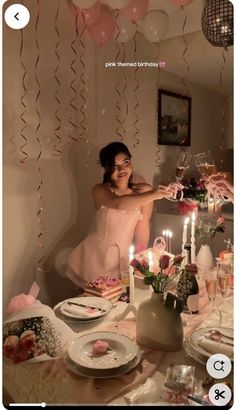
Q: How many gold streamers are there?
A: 11